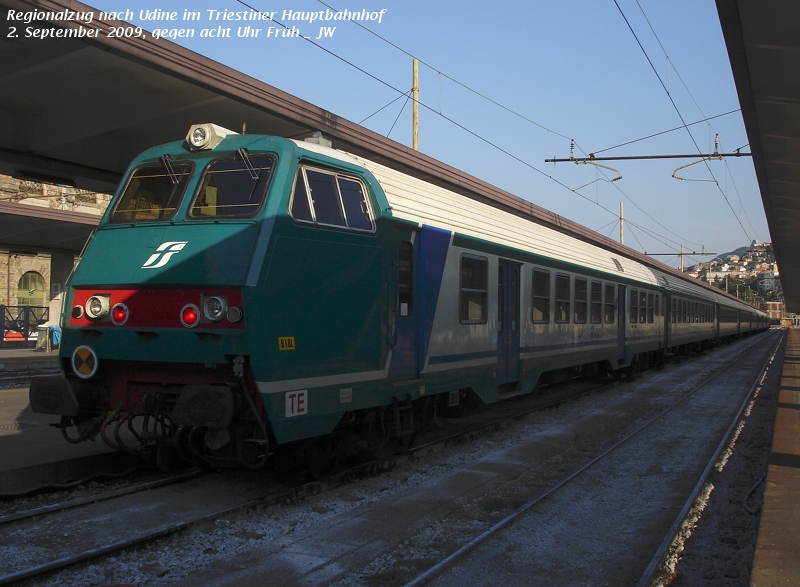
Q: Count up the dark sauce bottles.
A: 0